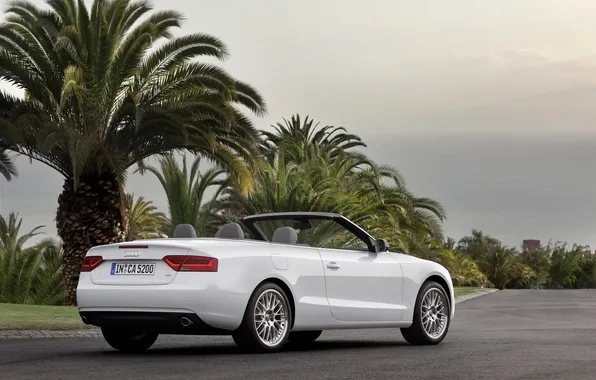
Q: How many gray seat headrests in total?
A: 3